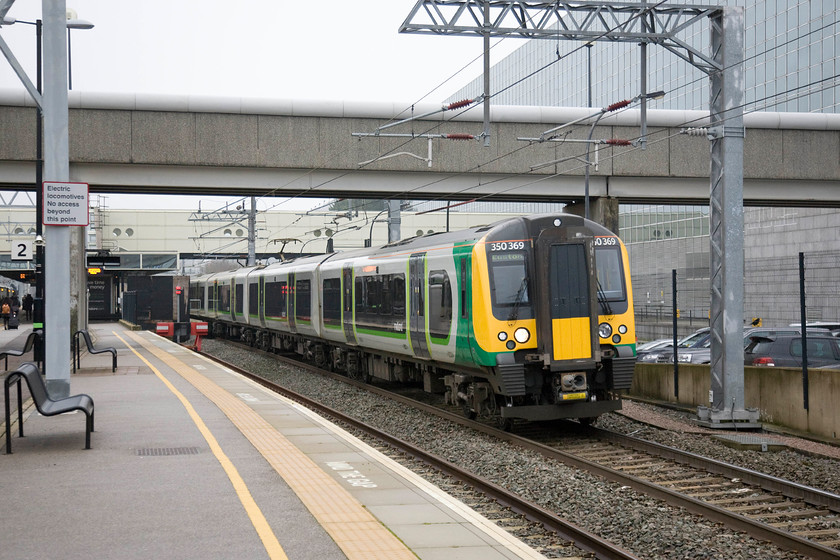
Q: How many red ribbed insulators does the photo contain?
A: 4